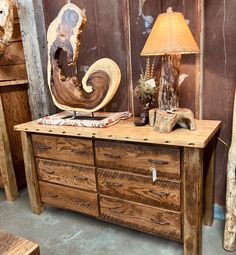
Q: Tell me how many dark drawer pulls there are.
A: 12